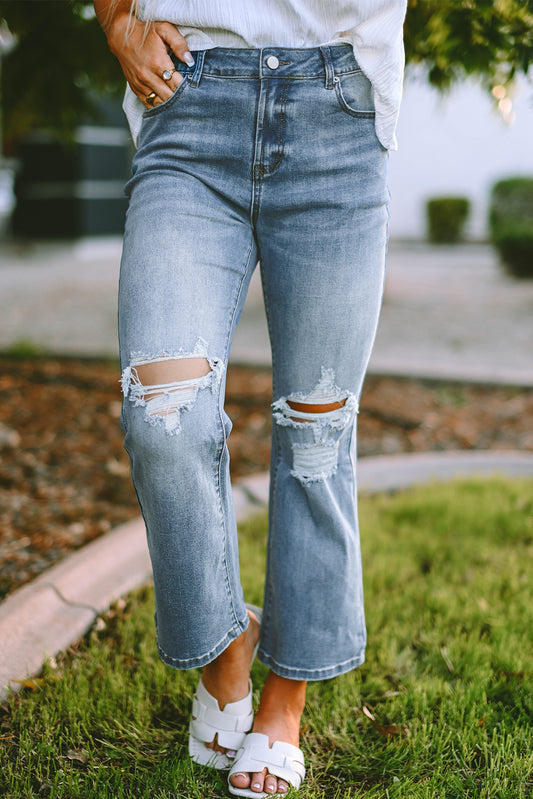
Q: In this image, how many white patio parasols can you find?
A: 0